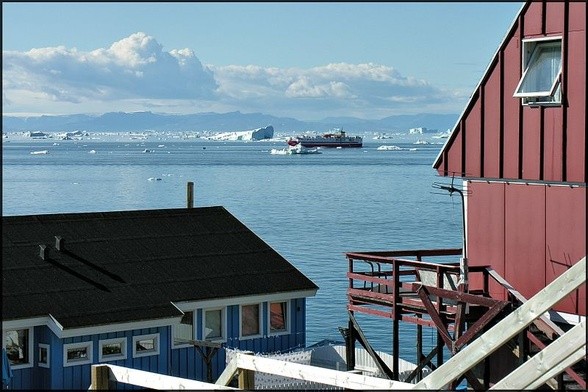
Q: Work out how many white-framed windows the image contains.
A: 10